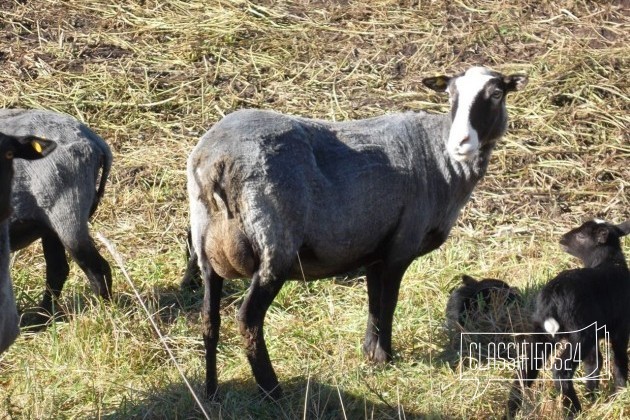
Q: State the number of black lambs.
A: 2